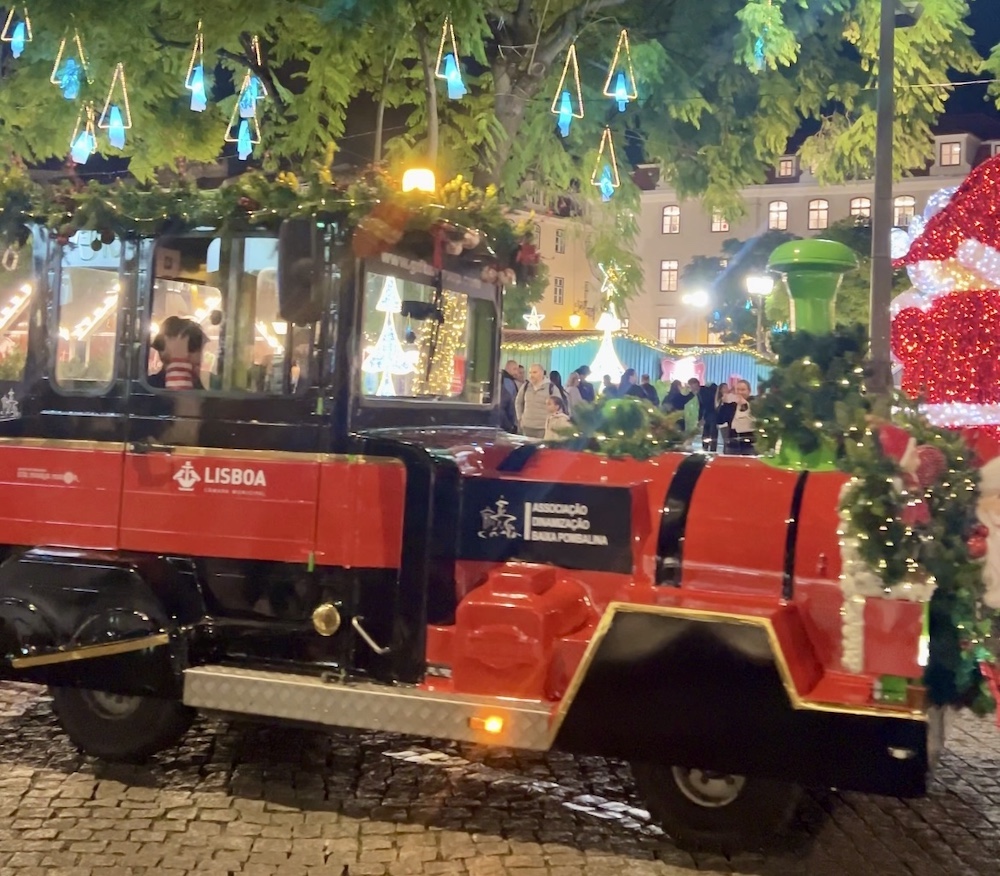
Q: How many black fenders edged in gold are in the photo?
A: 1